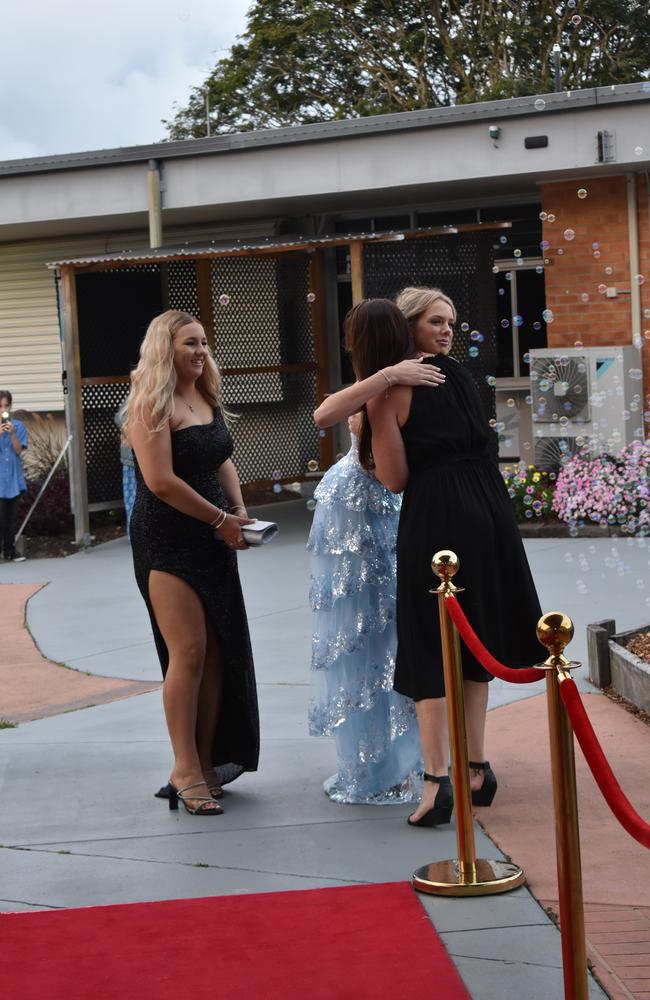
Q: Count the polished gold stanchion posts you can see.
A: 2